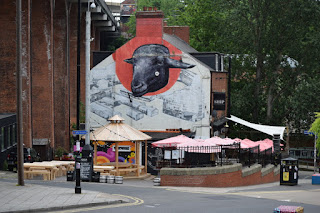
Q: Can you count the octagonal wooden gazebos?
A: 1